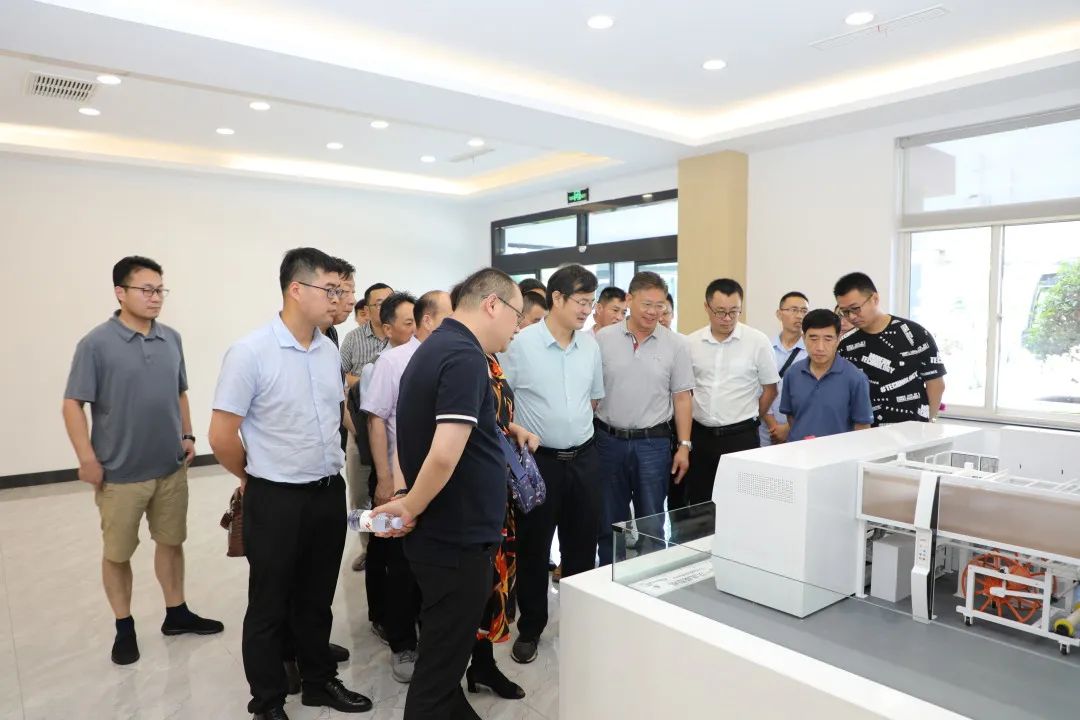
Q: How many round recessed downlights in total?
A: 11